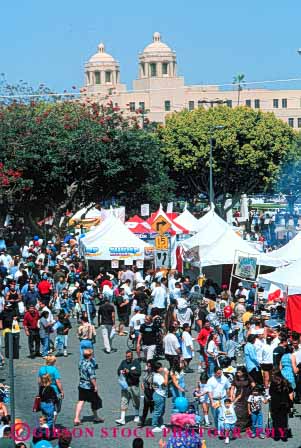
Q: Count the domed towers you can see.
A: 2